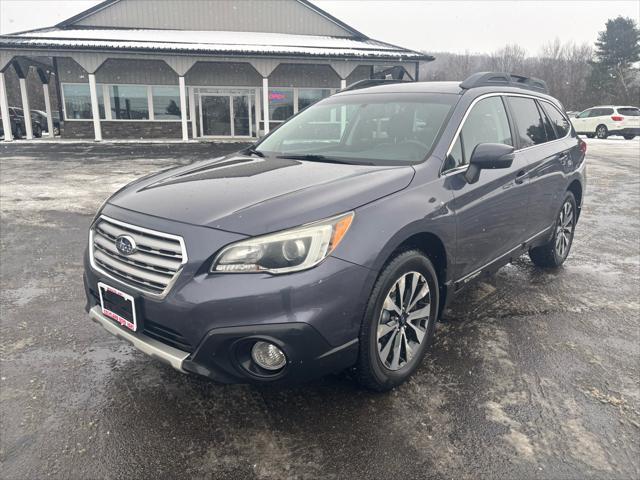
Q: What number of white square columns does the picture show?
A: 7